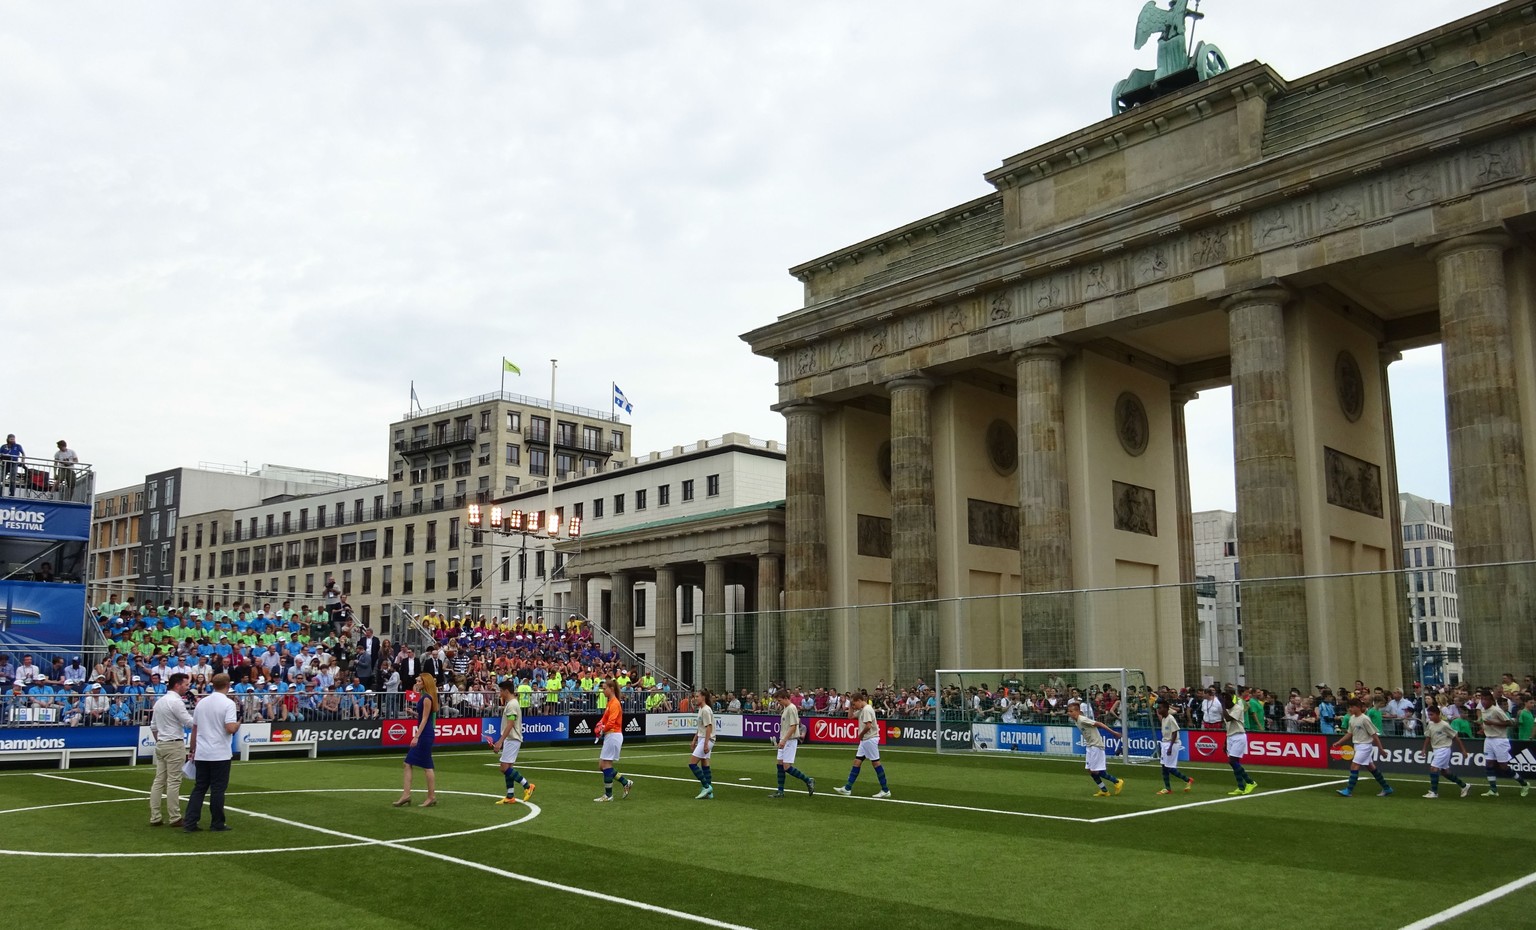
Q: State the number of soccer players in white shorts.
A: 11